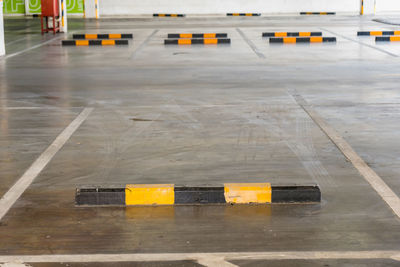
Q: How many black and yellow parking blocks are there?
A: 12